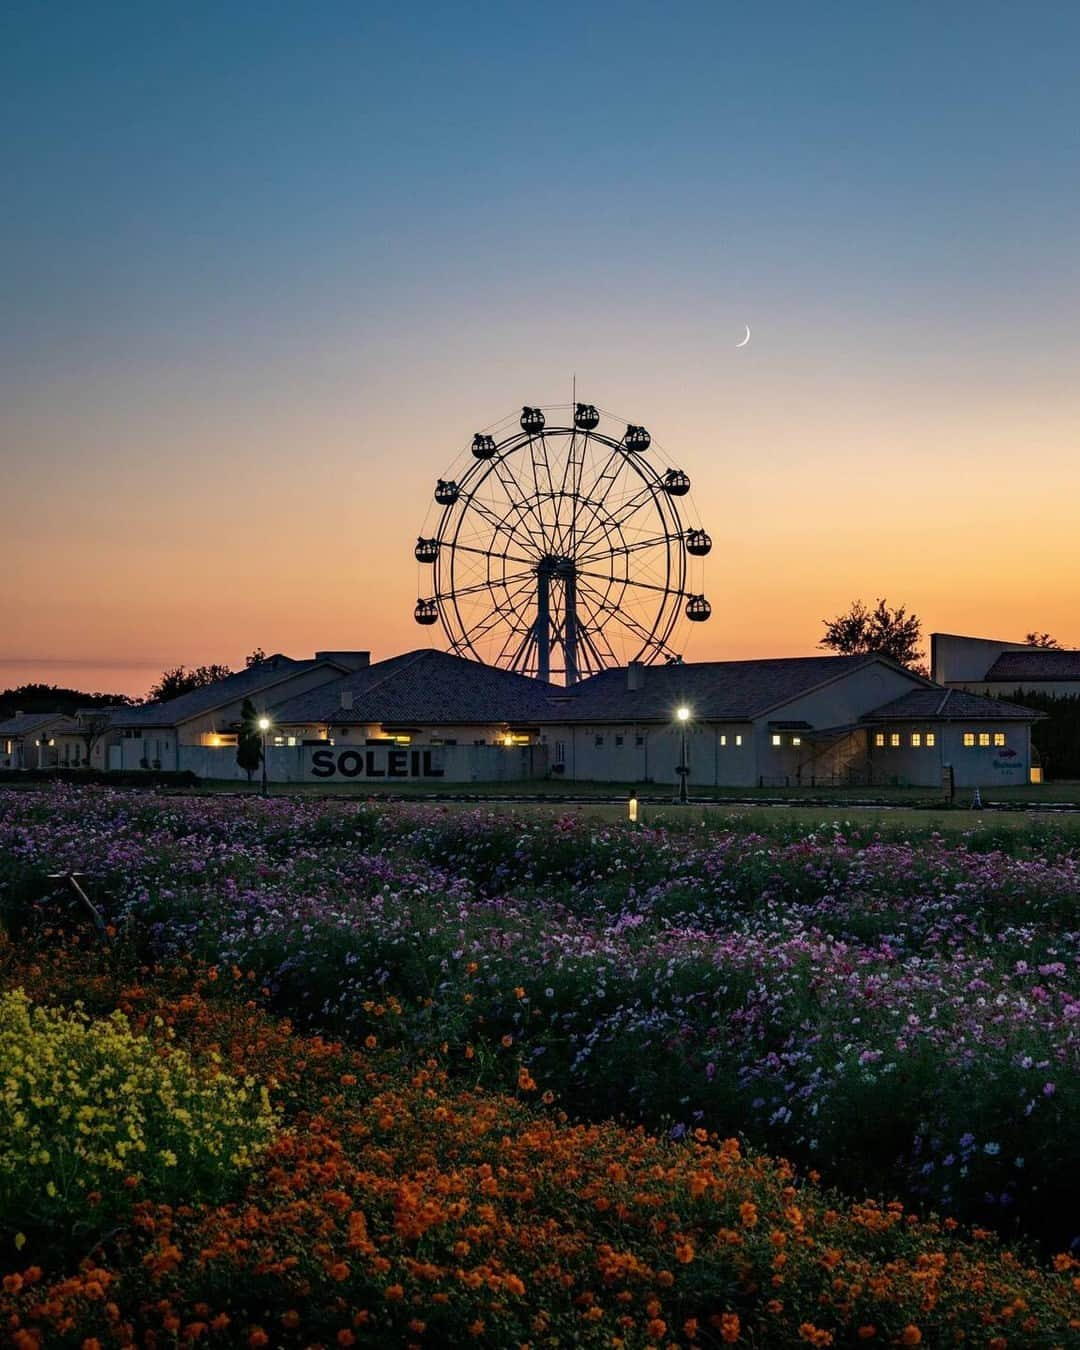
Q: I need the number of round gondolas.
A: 10